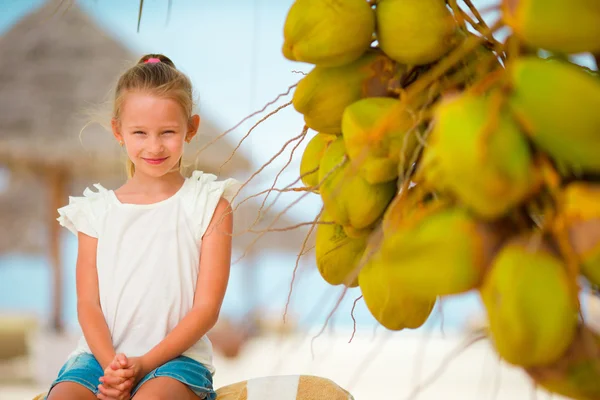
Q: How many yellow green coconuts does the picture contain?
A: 15